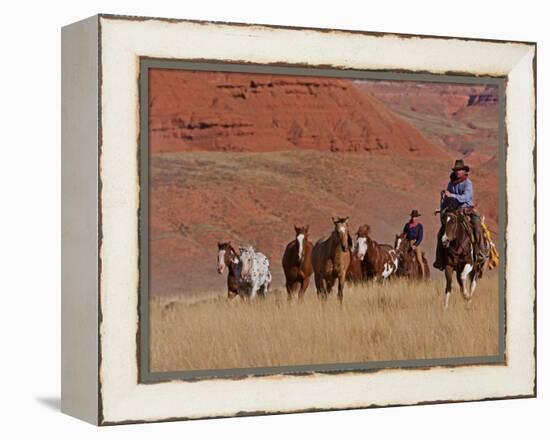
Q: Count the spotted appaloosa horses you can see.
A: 1